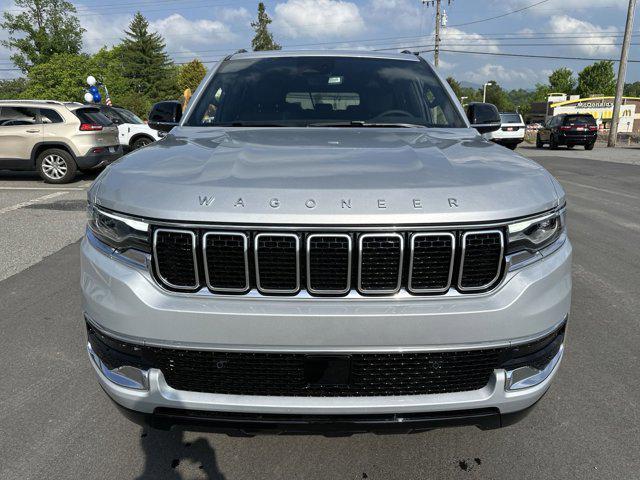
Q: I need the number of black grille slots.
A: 7